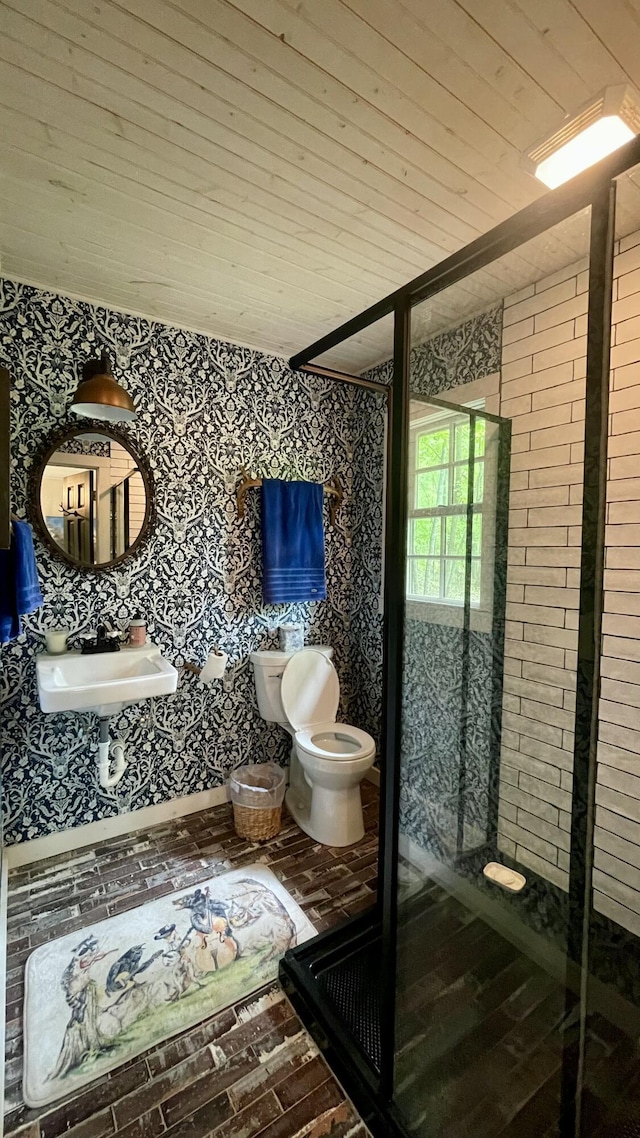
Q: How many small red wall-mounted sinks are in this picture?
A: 0